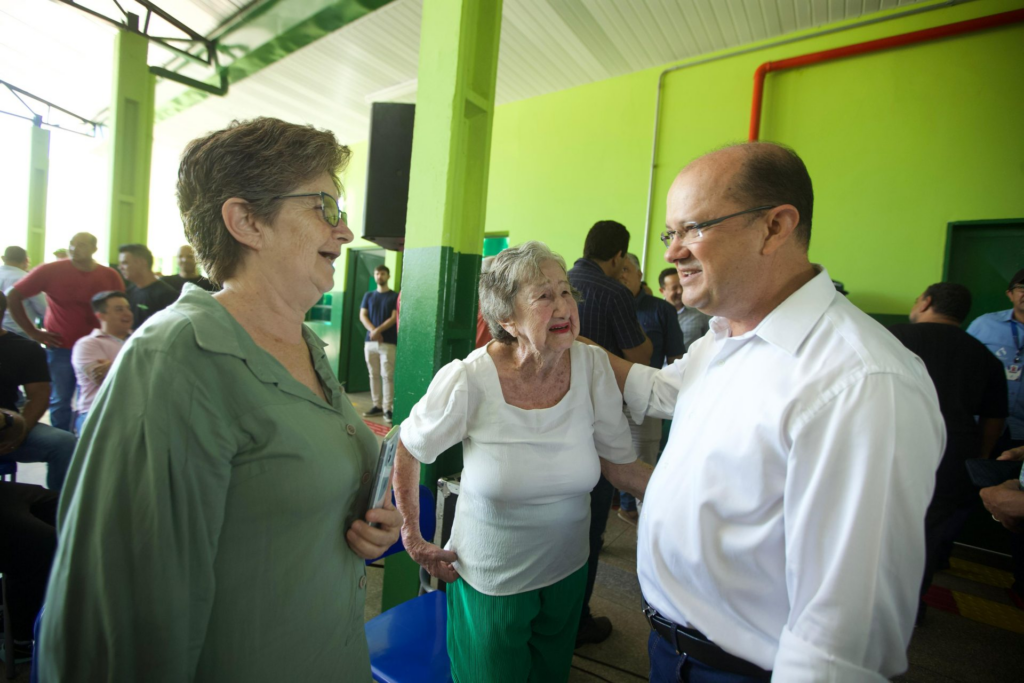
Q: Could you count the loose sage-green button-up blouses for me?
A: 1